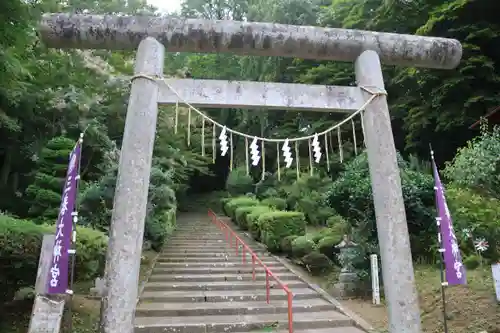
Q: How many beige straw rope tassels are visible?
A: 14